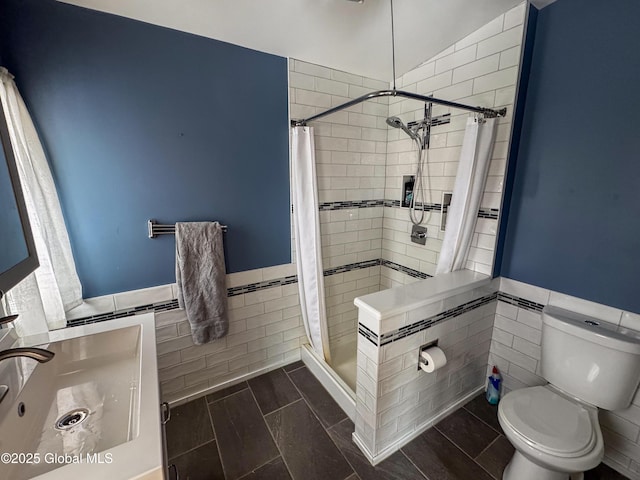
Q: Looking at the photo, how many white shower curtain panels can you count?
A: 2